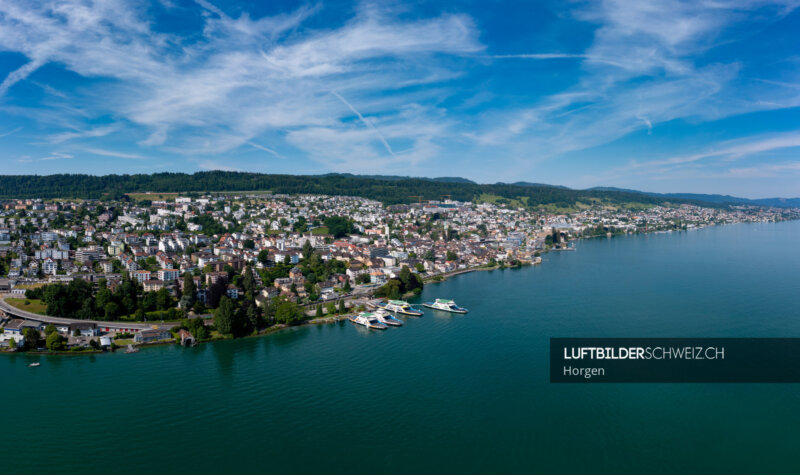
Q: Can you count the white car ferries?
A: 4